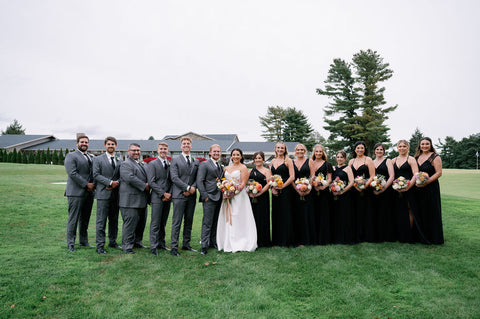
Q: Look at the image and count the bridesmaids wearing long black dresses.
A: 9